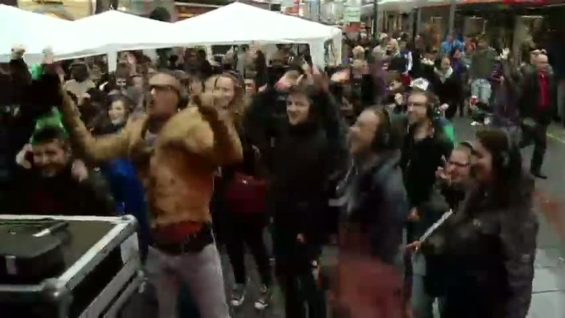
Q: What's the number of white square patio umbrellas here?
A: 3